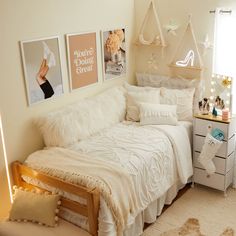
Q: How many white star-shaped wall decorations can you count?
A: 3